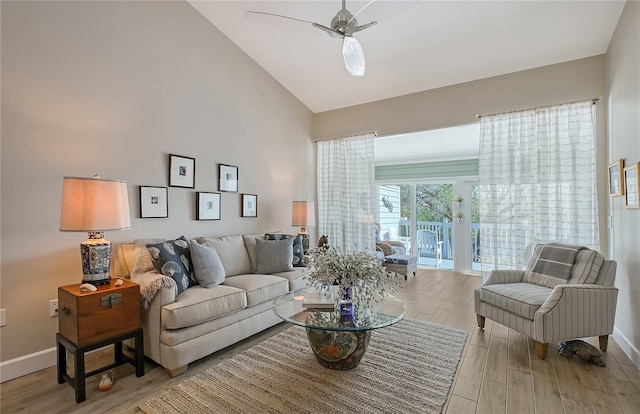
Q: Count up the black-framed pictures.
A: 5